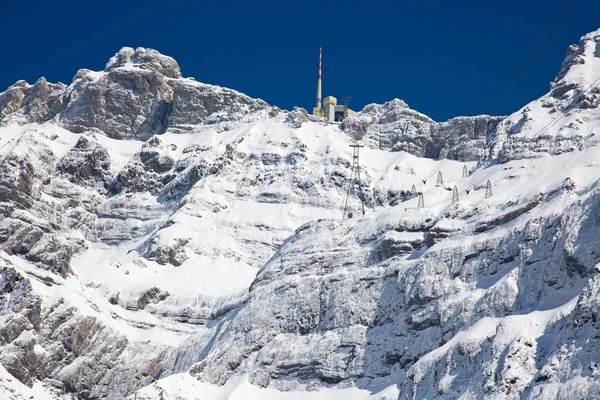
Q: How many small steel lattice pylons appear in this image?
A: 6